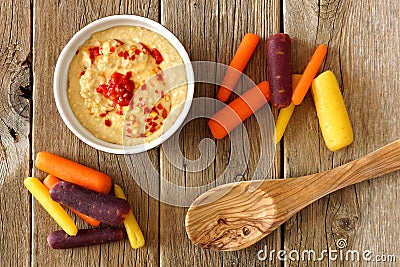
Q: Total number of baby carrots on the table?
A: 12